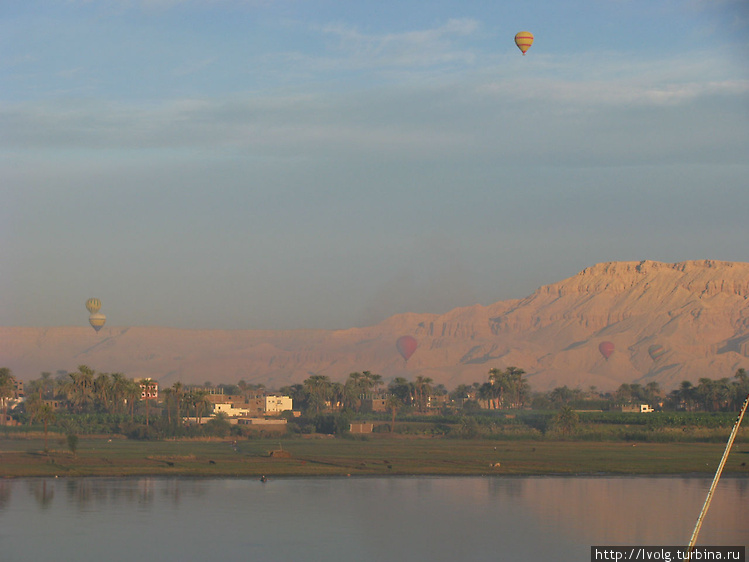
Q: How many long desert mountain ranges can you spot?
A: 1